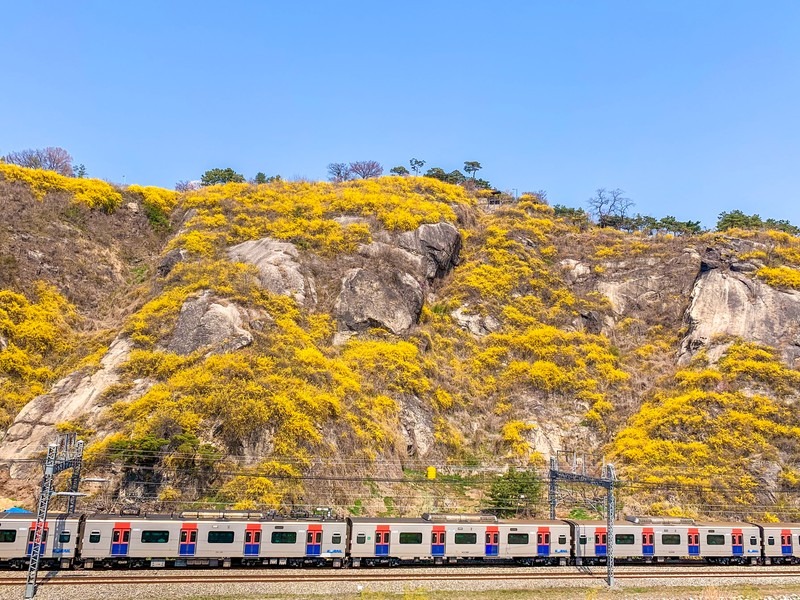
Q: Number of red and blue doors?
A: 14